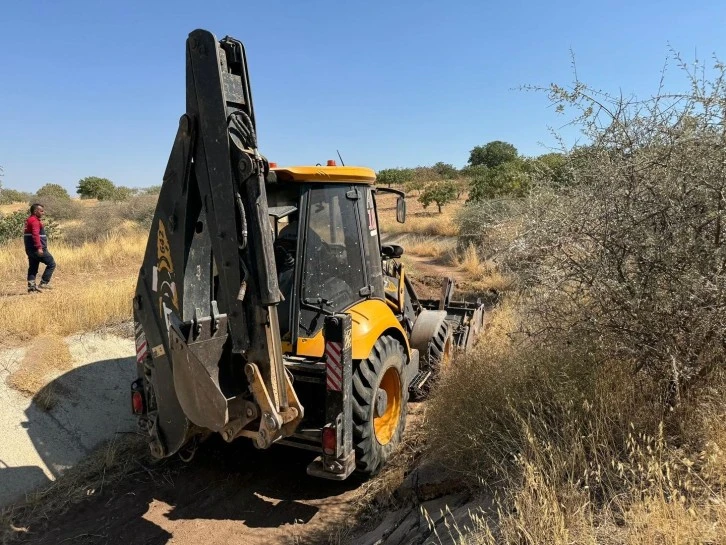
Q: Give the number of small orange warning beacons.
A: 2